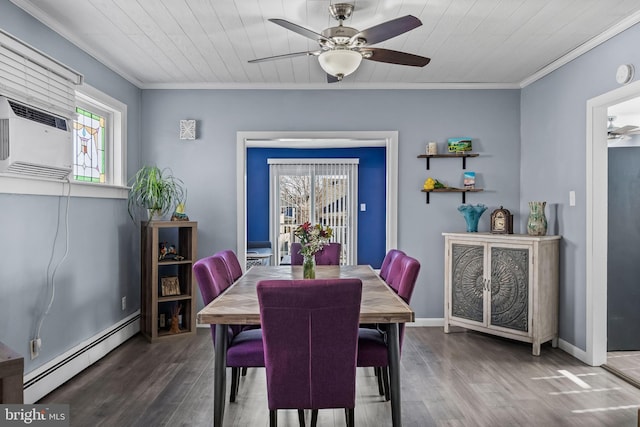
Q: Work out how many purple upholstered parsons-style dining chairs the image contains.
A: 6